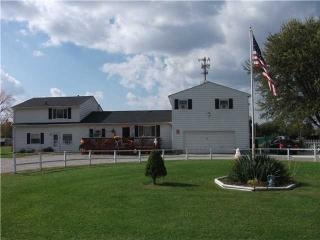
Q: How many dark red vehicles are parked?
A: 1